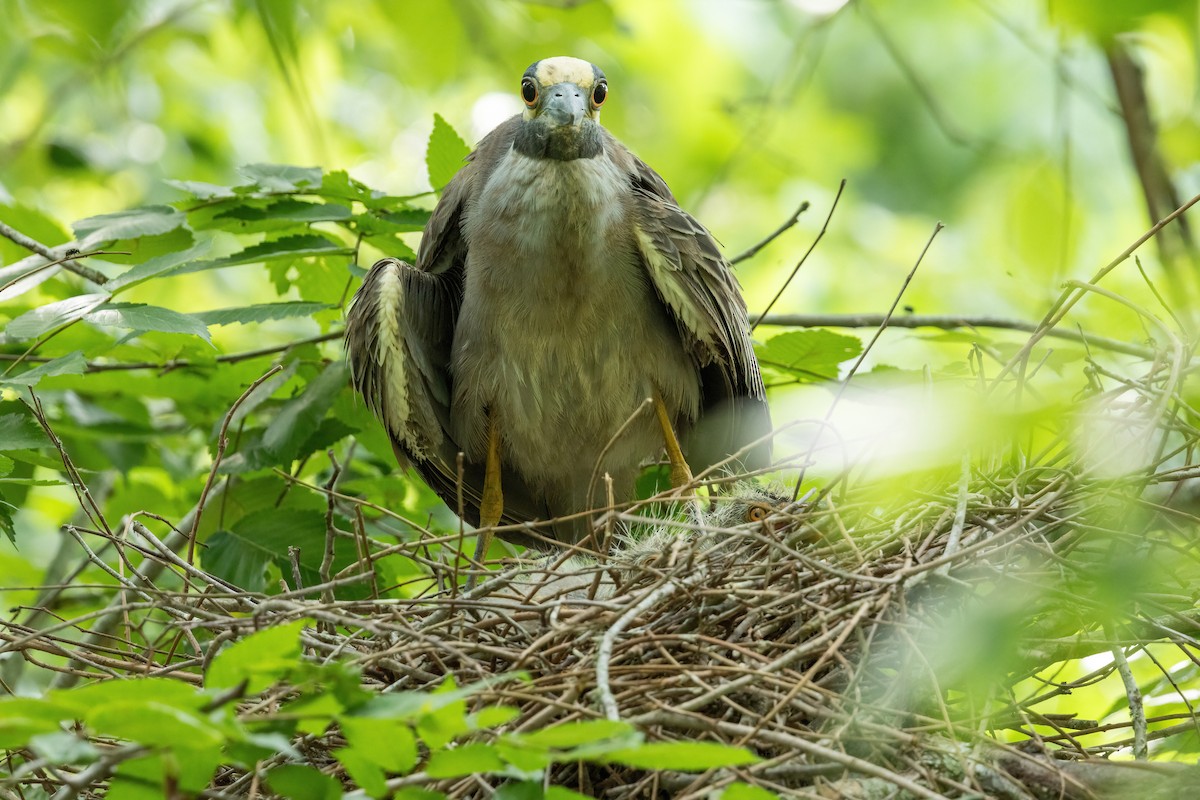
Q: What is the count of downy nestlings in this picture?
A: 2